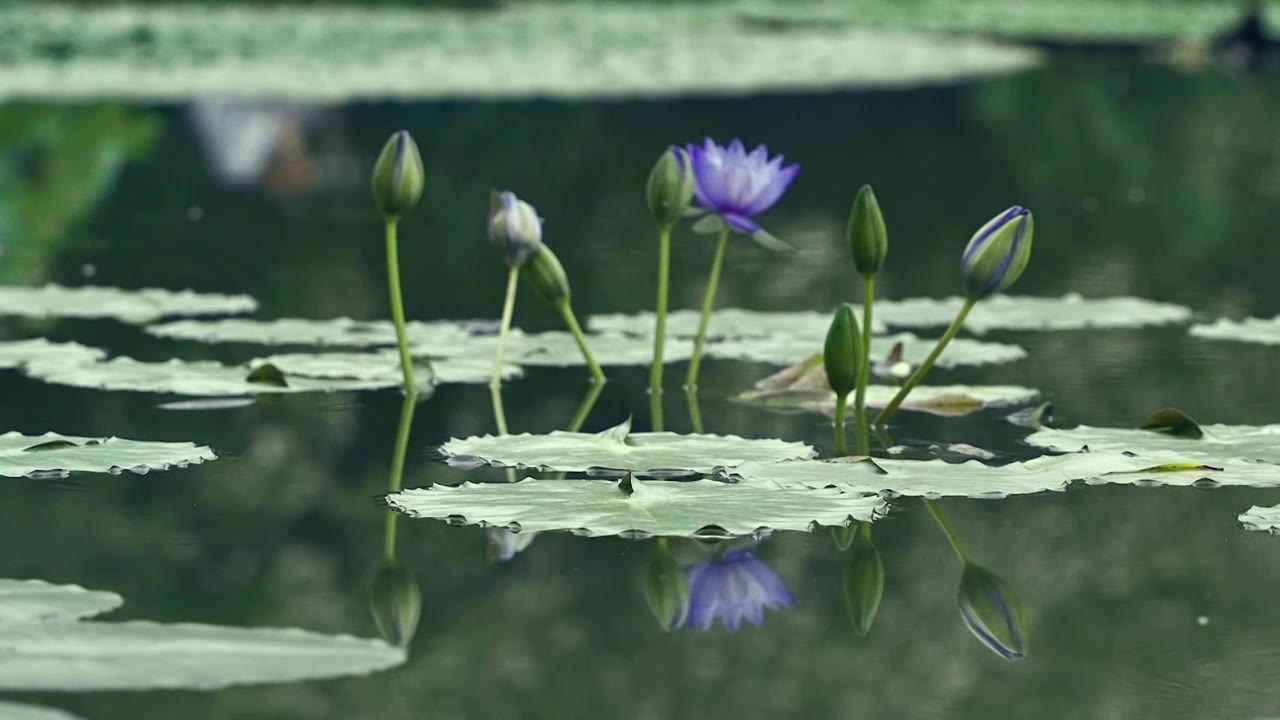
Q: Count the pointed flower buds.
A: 7